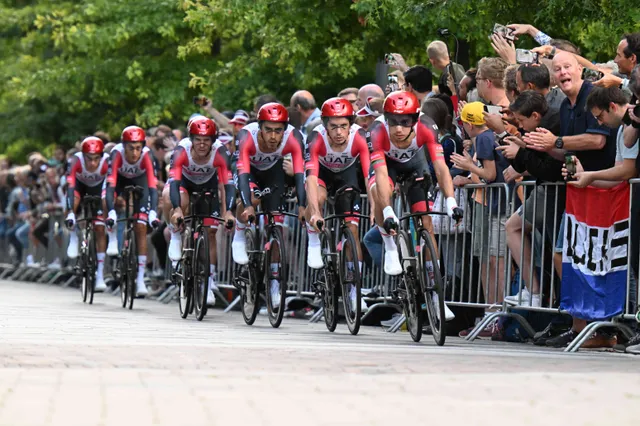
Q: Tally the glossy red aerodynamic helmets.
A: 6